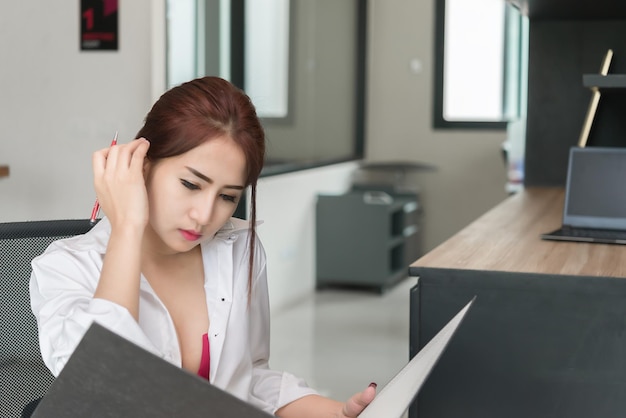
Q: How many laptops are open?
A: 1